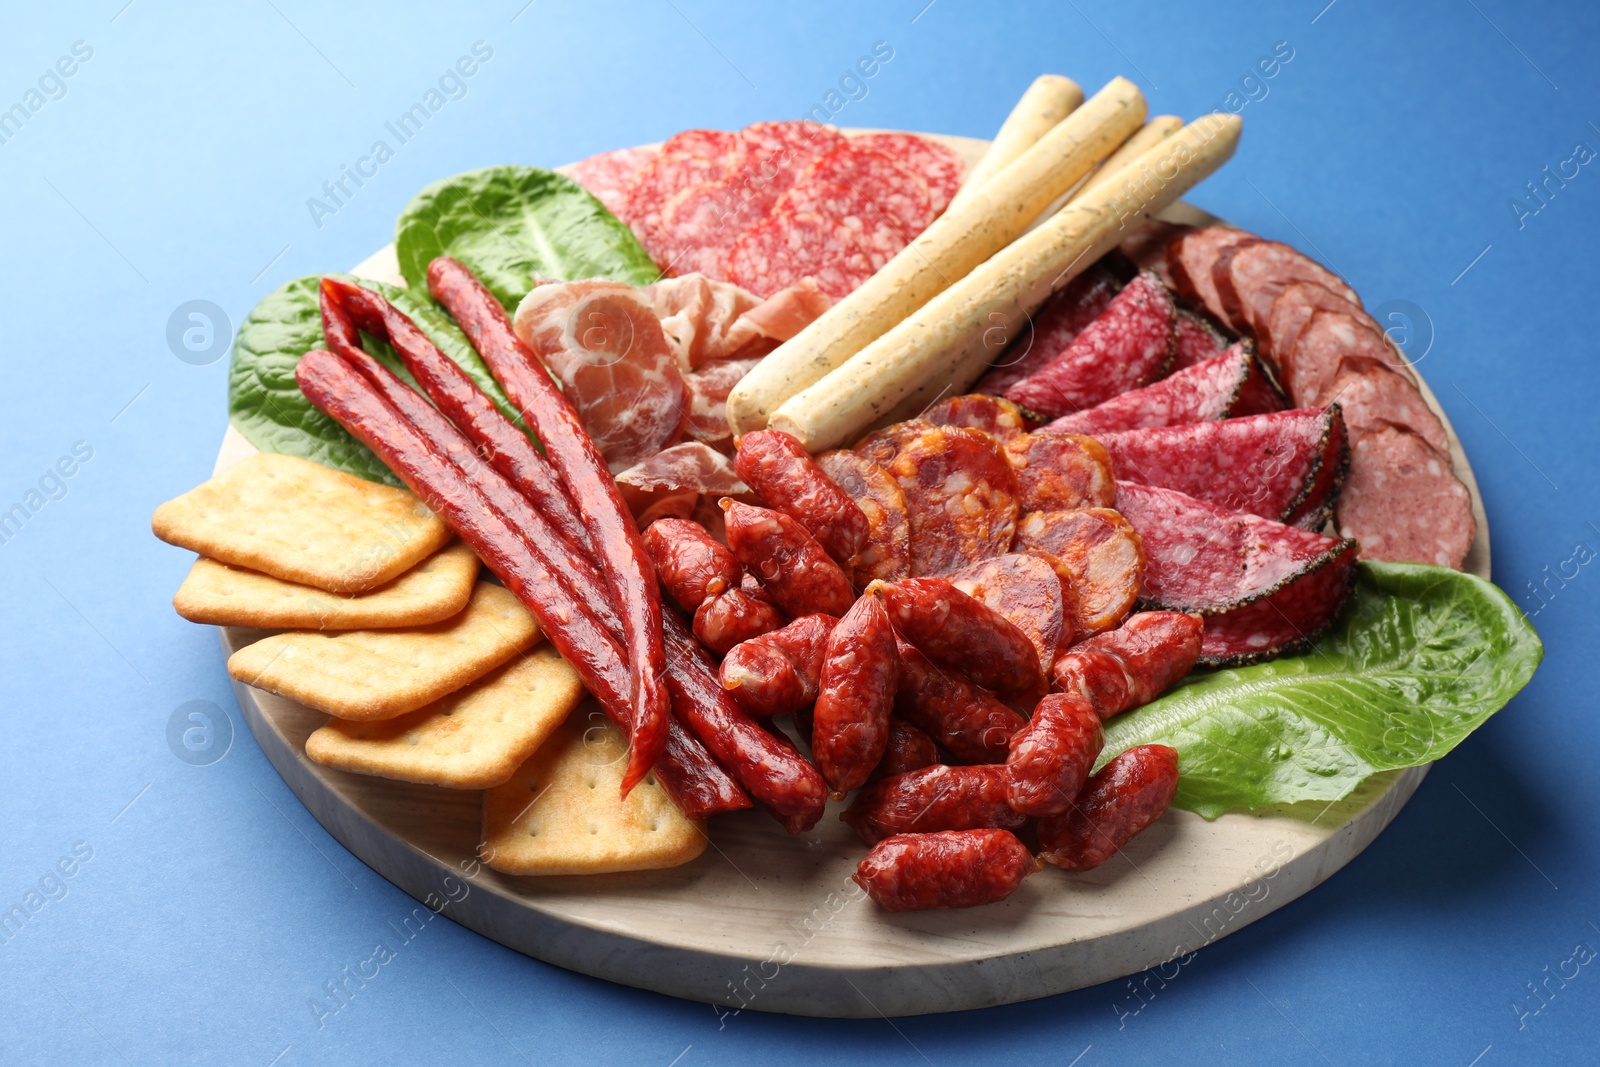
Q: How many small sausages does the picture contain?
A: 14